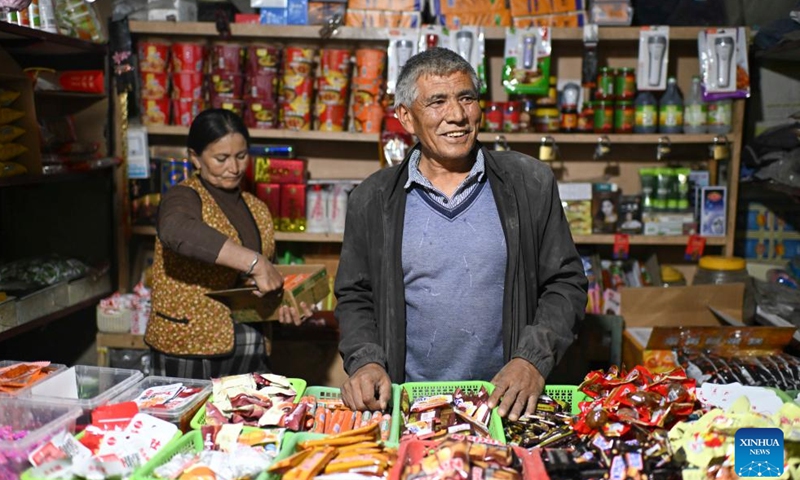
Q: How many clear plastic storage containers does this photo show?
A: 4